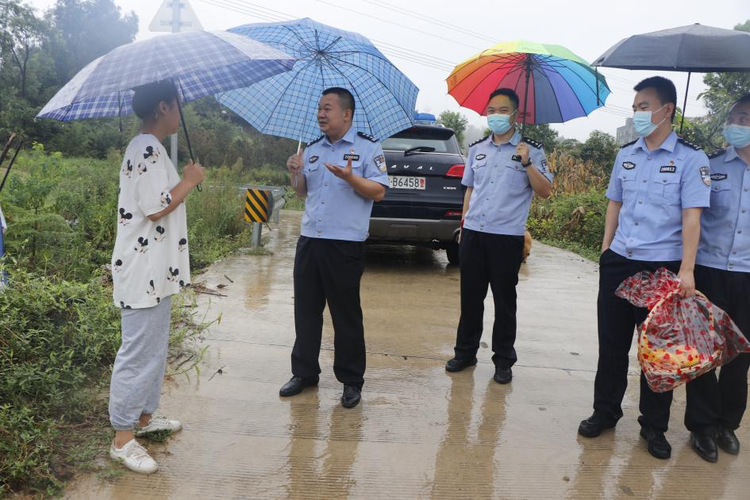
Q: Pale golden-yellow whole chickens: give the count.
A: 0